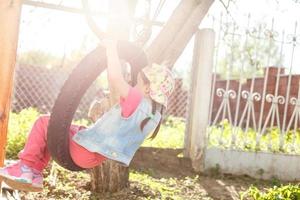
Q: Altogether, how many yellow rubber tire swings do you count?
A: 0